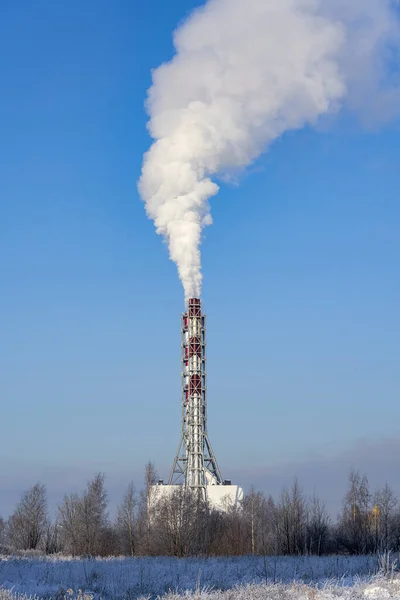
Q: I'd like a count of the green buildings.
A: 0